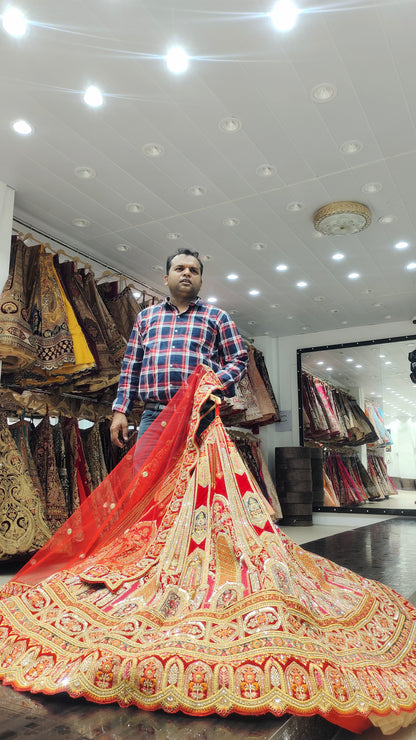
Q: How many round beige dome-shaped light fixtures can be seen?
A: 1